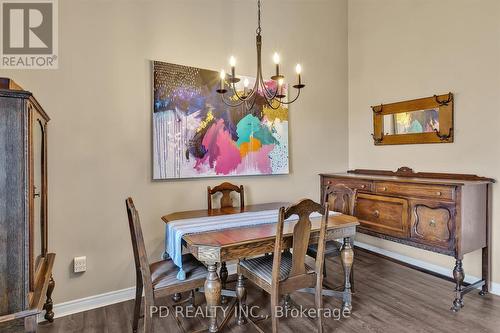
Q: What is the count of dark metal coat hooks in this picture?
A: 4